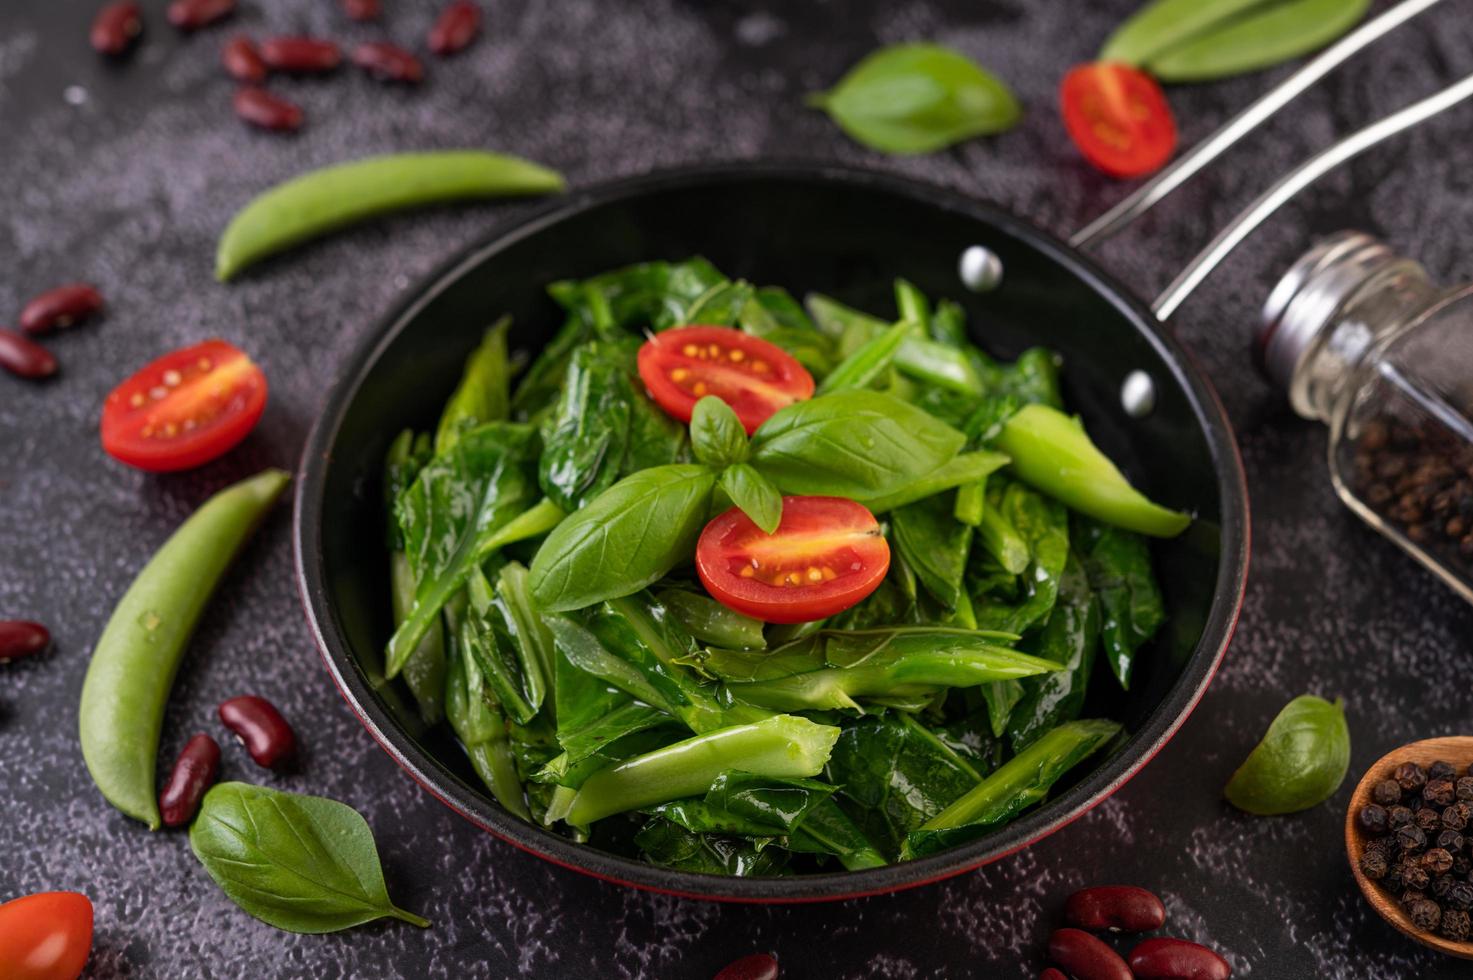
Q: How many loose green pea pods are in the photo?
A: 4